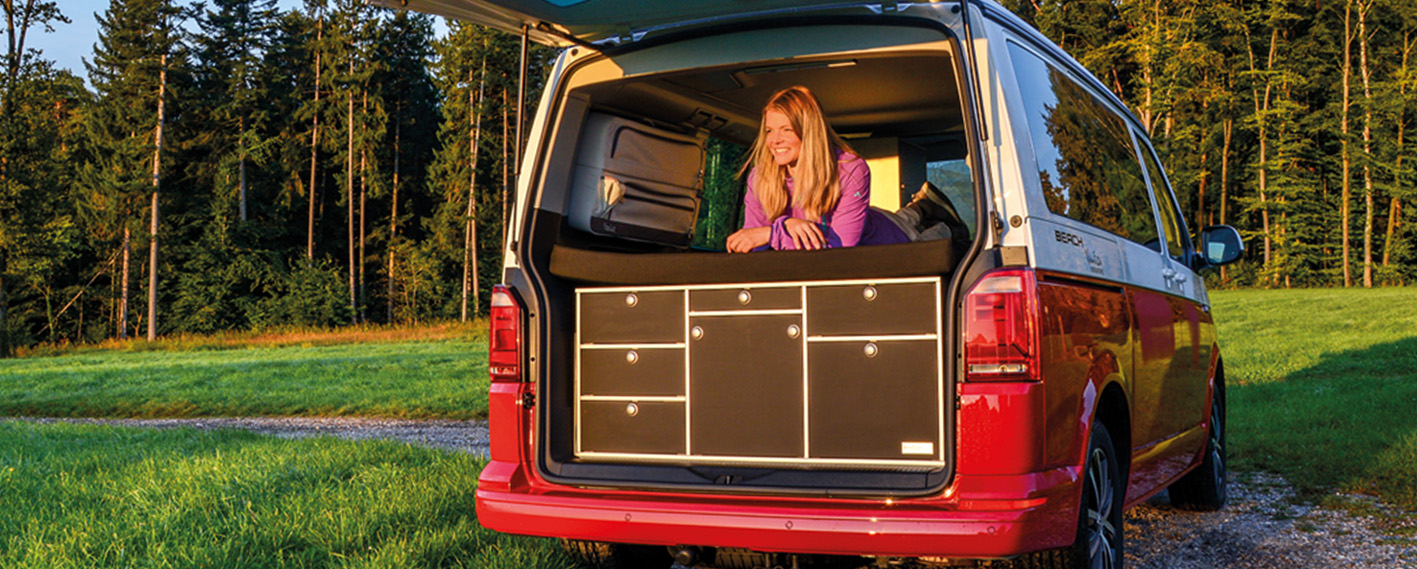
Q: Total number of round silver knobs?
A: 8